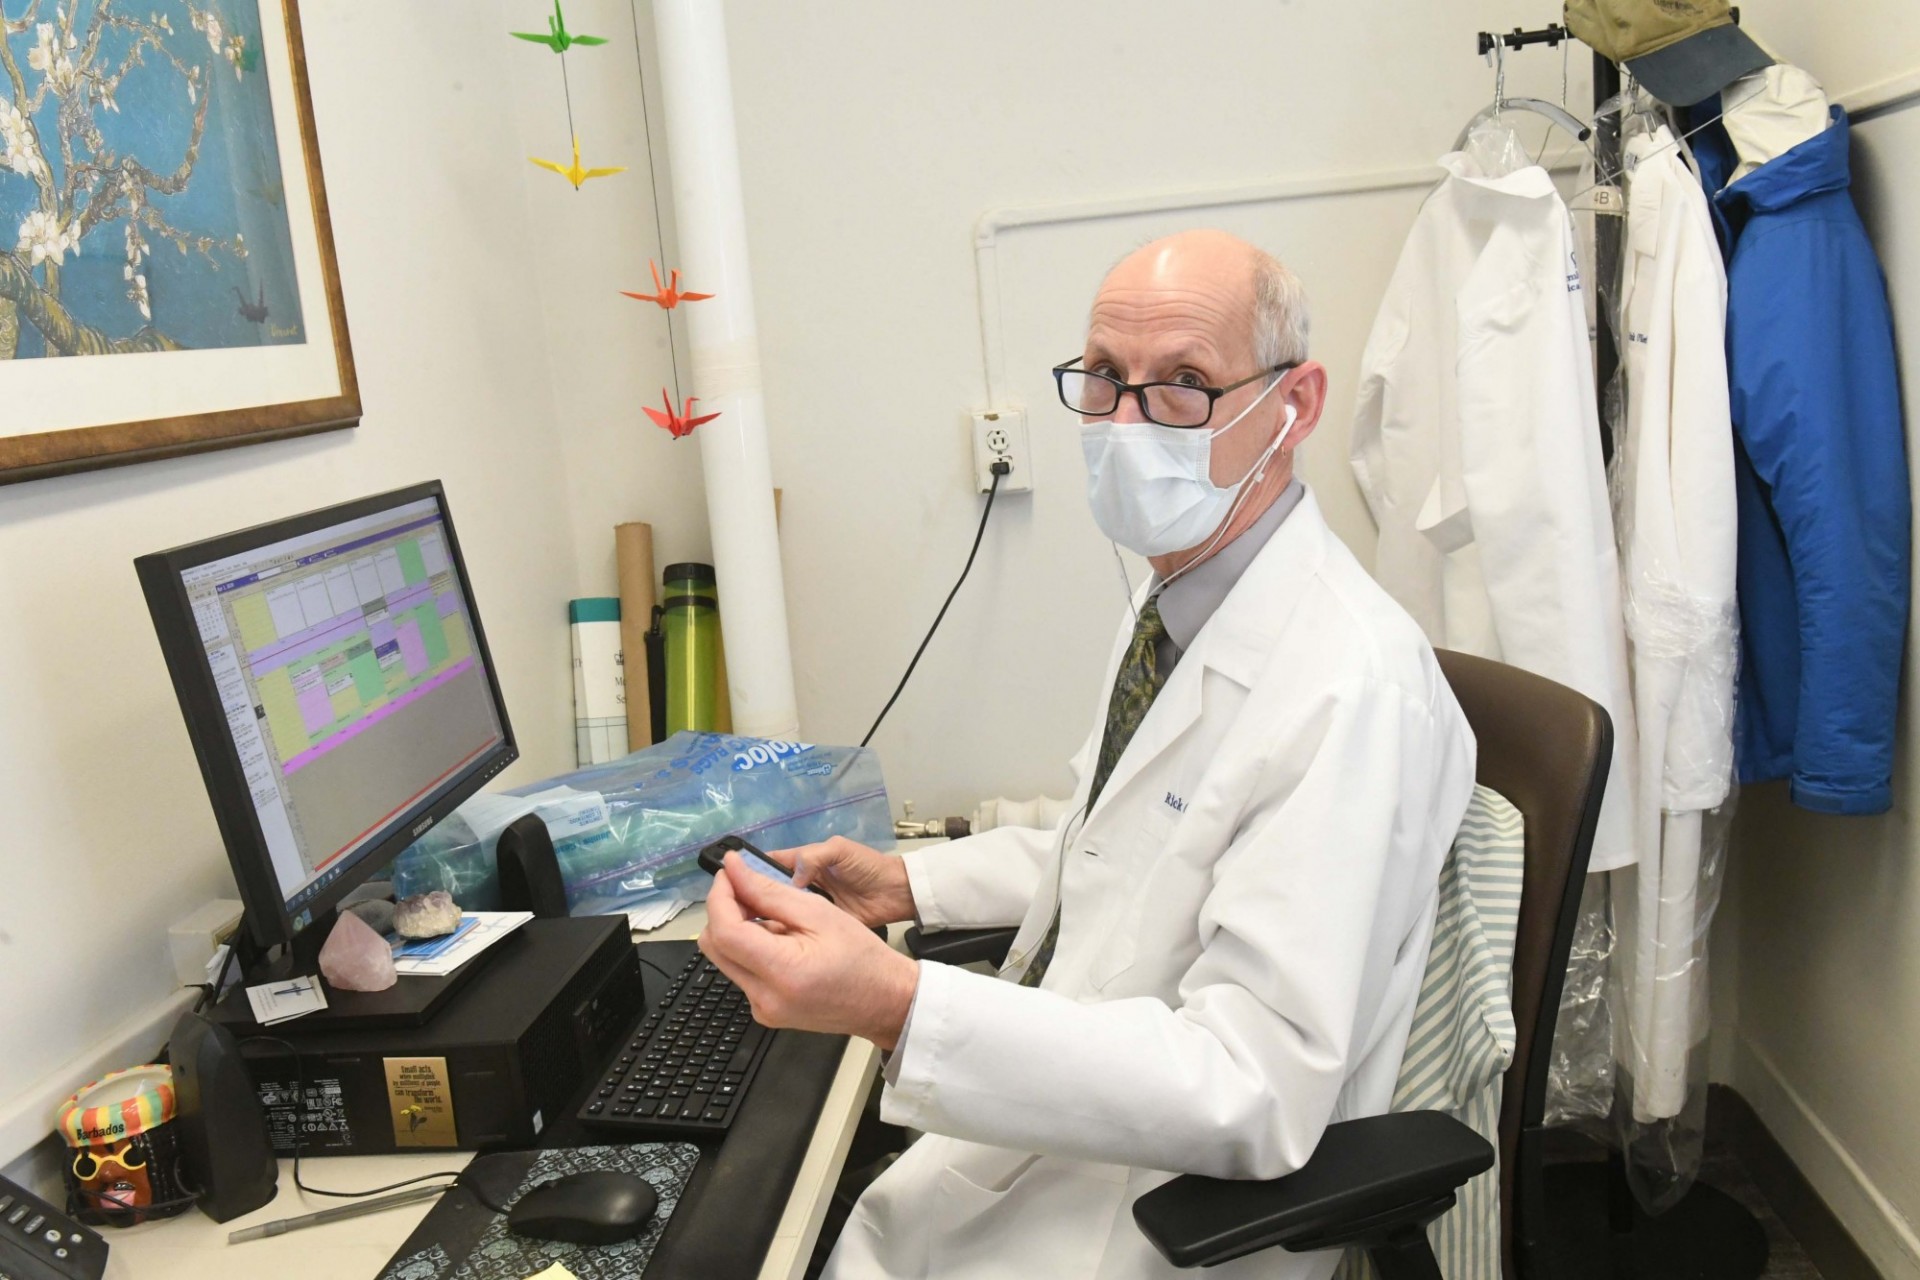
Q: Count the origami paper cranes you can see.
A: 4